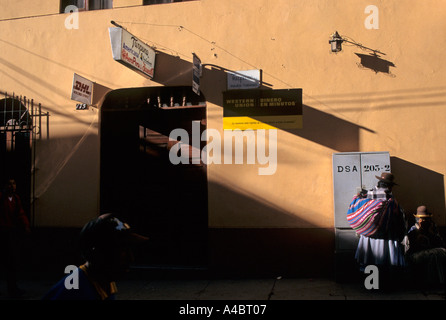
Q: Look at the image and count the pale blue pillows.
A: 0